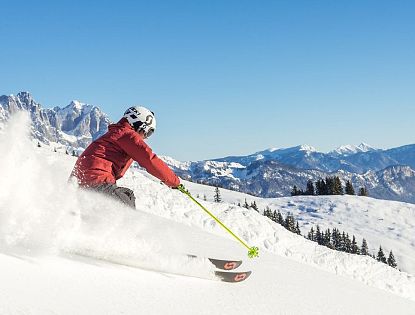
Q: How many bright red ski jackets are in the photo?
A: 1